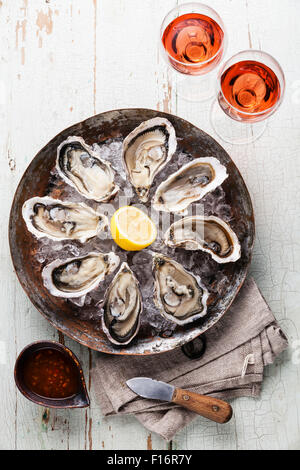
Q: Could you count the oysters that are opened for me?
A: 8